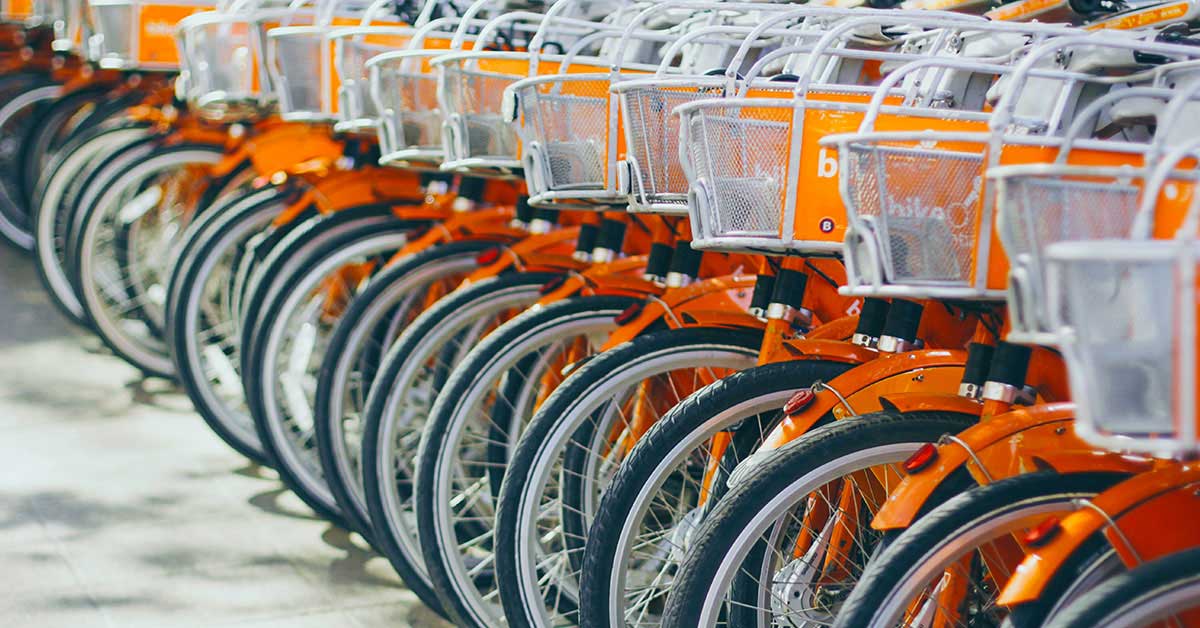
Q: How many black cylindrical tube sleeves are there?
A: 14